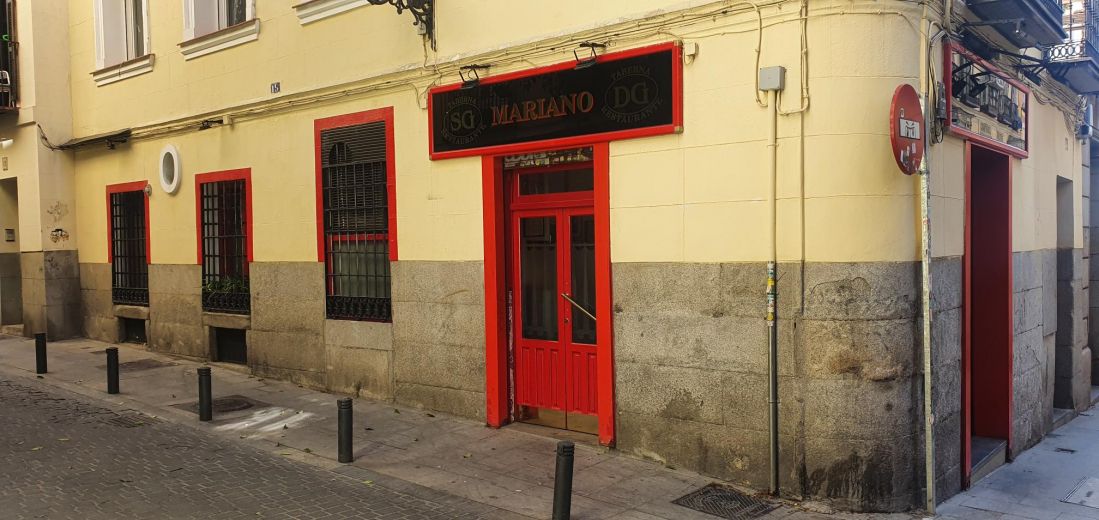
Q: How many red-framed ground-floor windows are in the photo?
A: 3